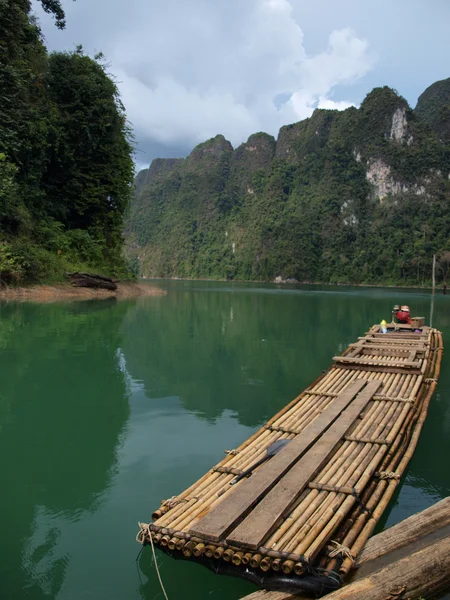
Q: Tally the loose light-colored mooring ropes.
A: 1